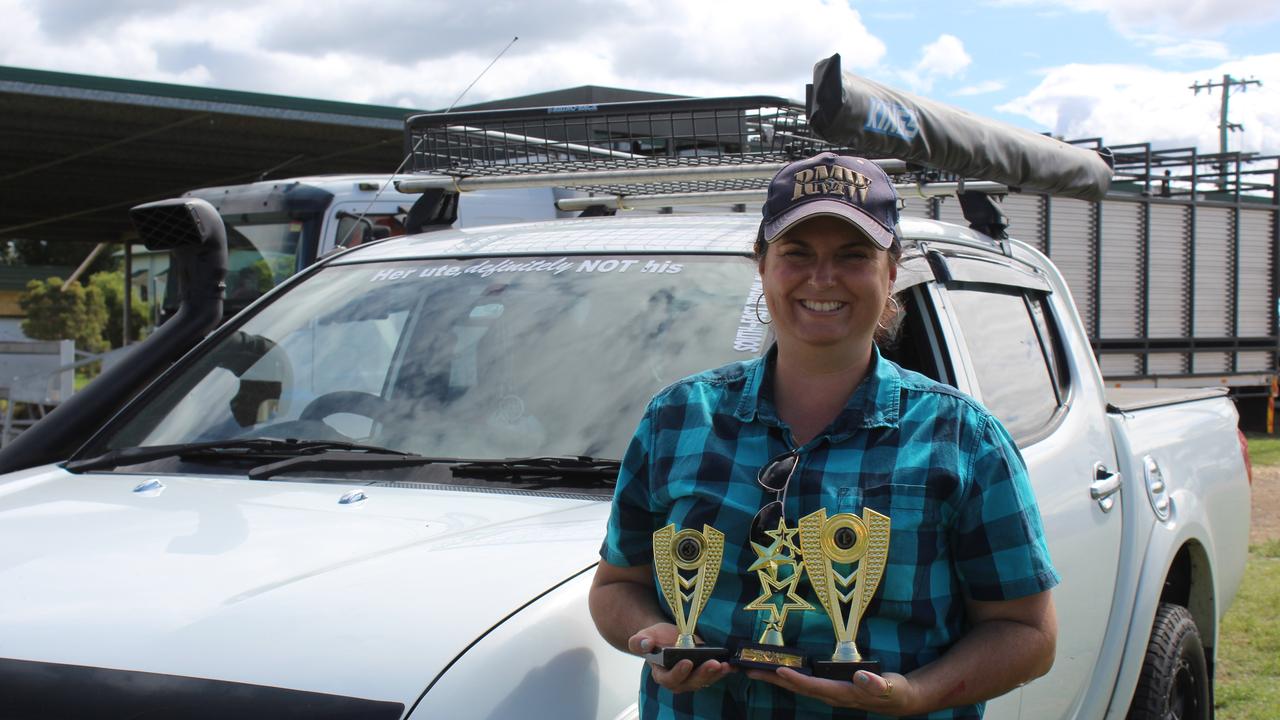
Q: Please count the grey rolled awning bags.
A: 1